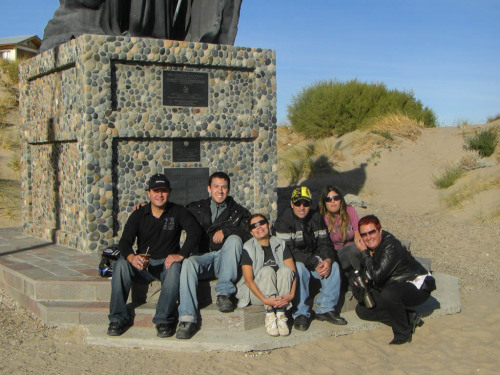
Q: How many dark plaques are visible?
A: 3